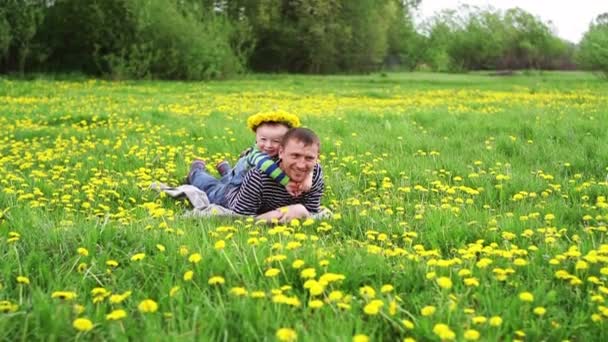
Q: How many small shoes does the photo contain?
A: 2